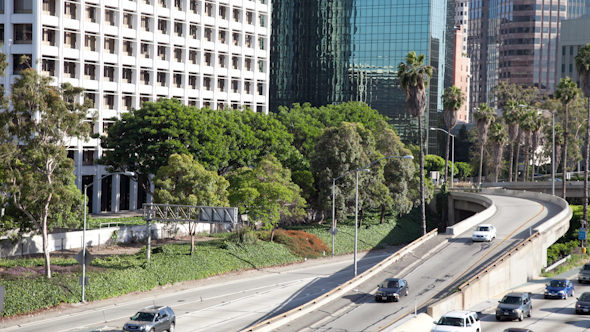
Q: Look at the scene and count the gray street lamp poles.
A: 5